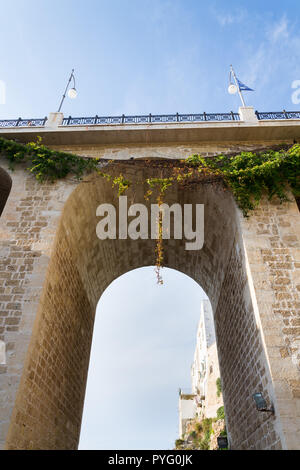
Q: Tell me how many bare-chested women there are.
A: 0